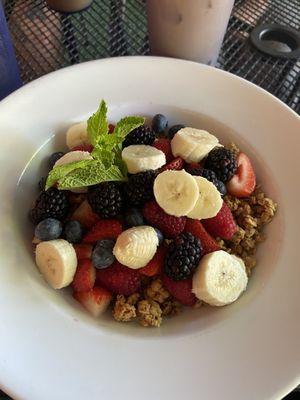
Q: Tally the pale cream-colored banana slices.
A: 9